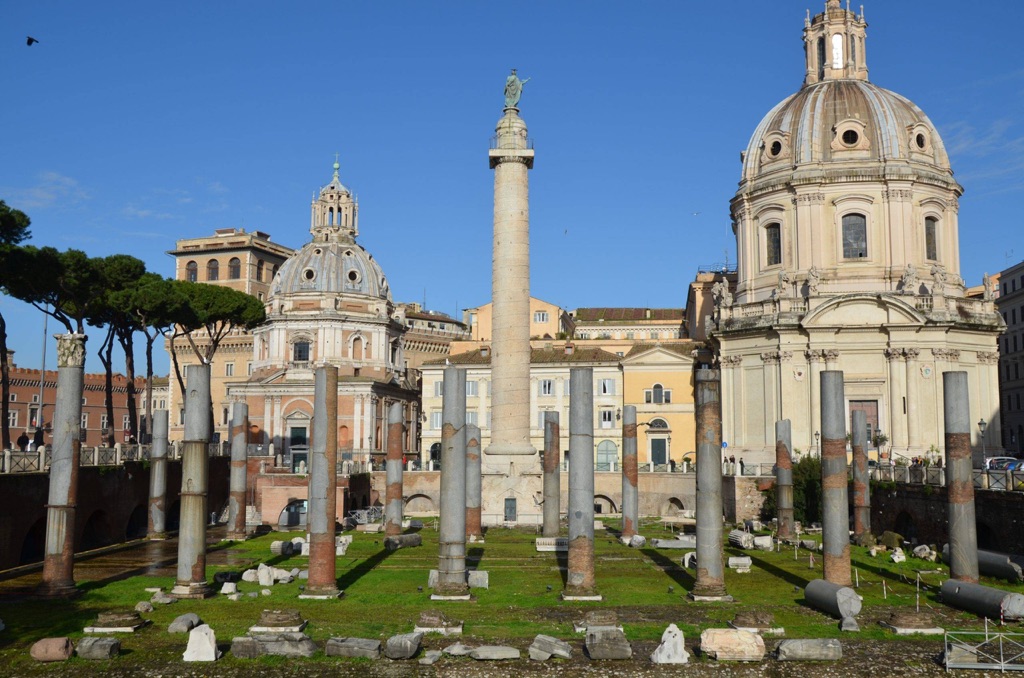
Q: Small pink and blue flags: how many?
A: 0